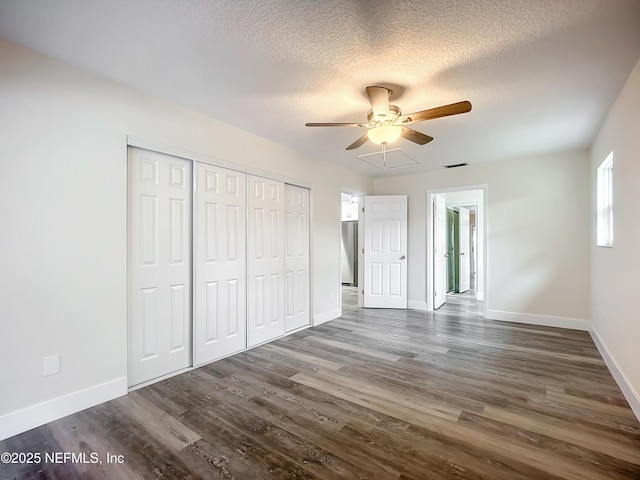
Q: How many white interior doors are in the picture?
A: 7